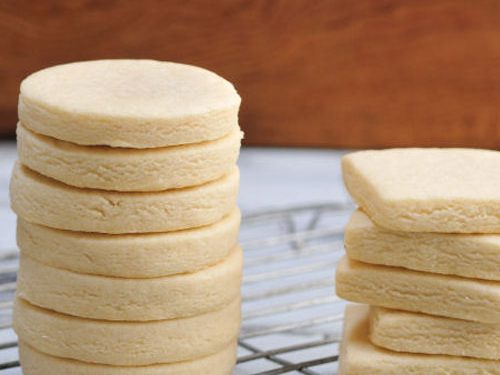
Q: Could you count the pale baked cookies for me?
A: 12